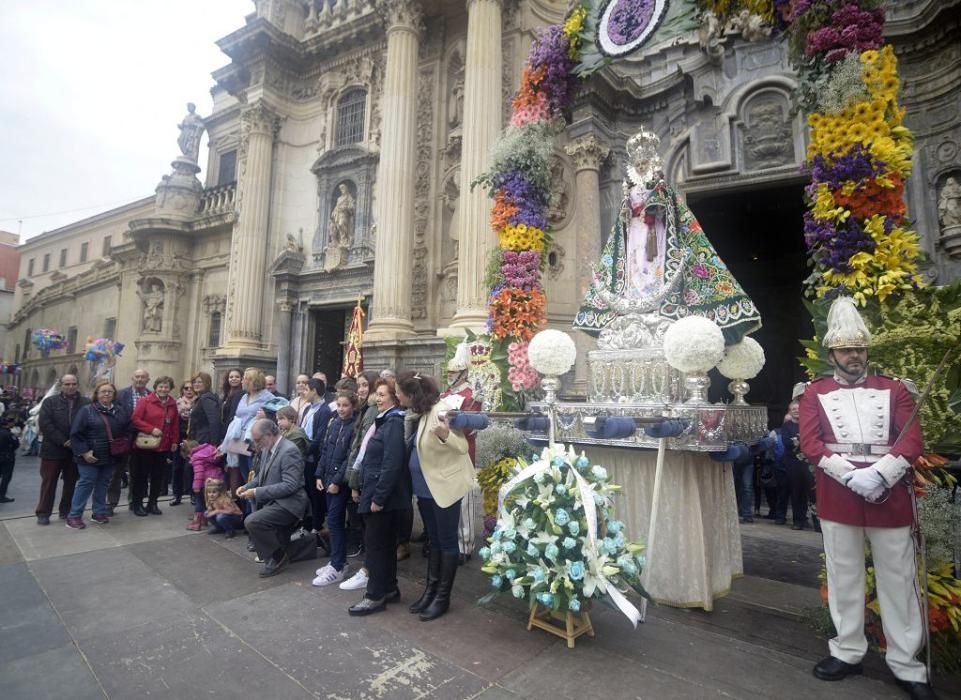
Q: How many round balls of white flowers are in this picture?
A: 3